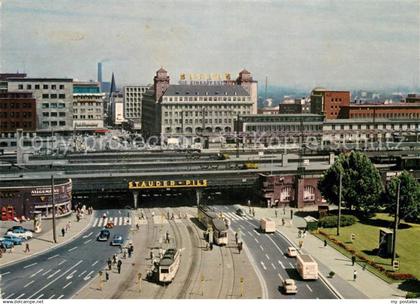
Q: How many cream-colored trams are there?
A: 2